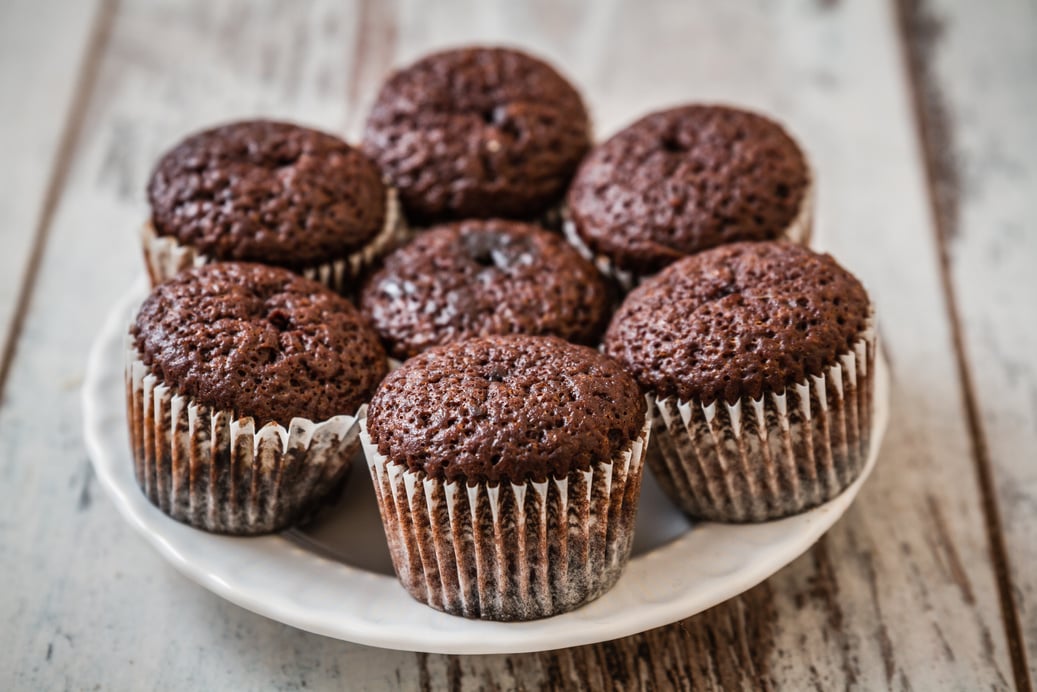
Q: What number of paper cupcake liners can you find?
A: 7